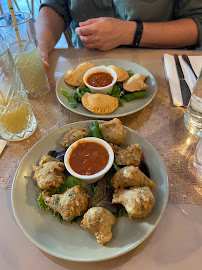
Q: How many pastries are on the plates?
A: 12